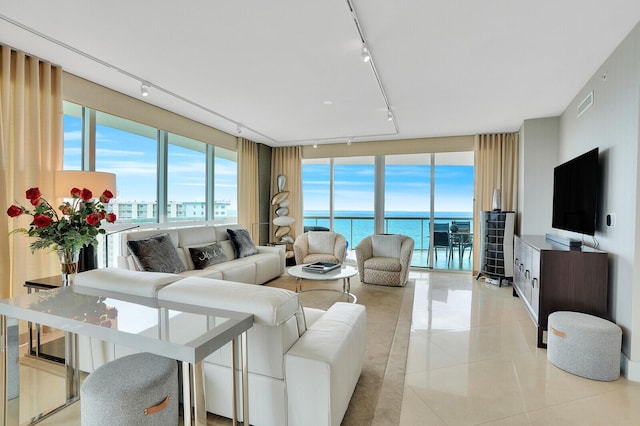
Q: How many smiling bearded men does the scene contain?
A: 0